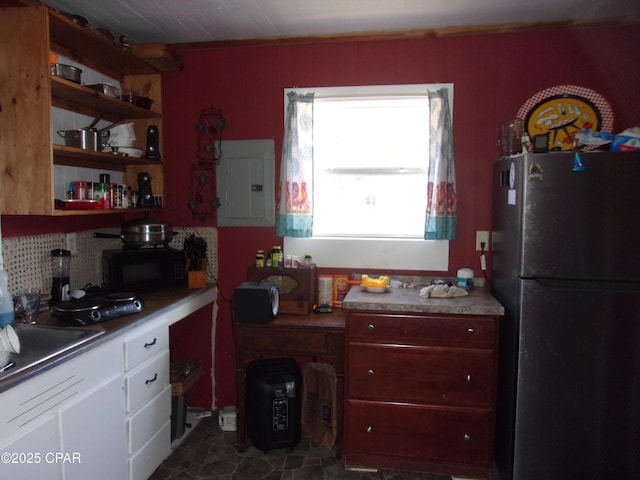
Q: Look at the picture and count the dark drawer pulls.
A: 2